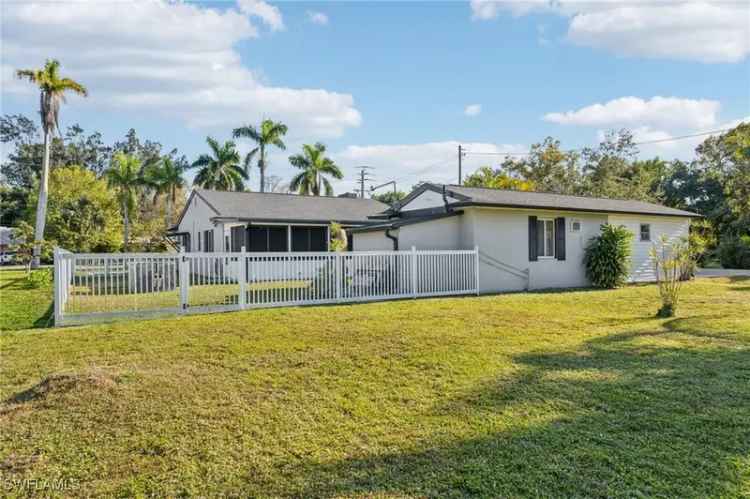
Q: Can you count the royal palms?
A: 6